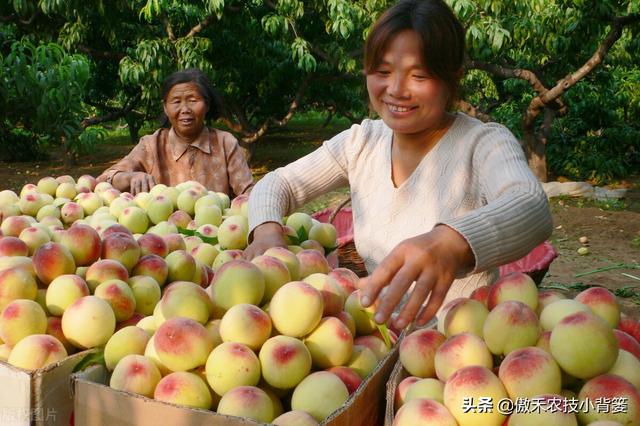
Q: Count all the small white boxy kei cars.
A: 0